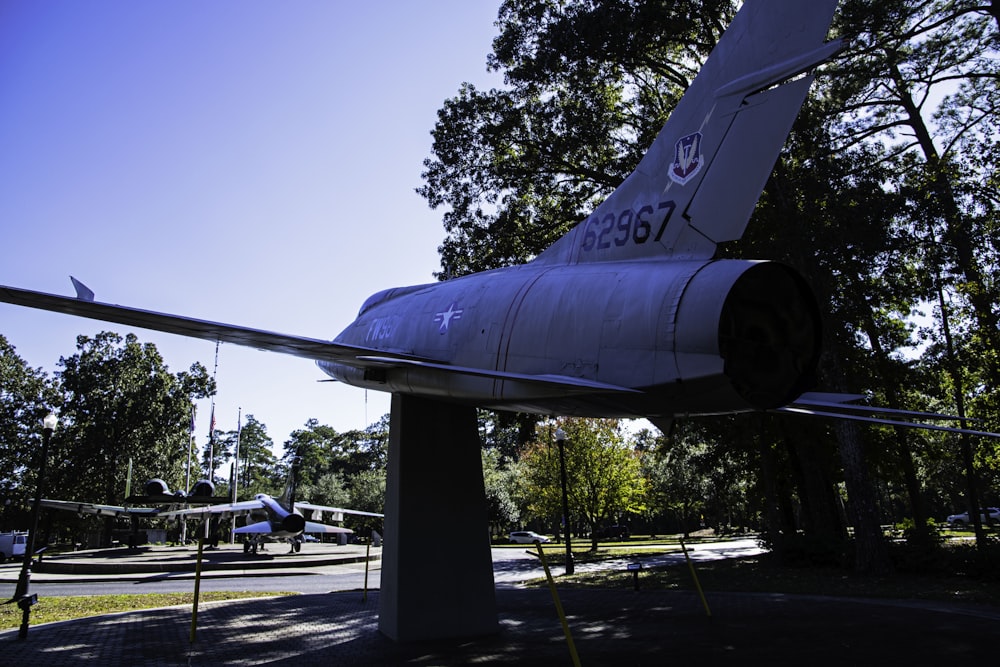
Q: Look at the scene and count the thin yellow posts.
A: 4